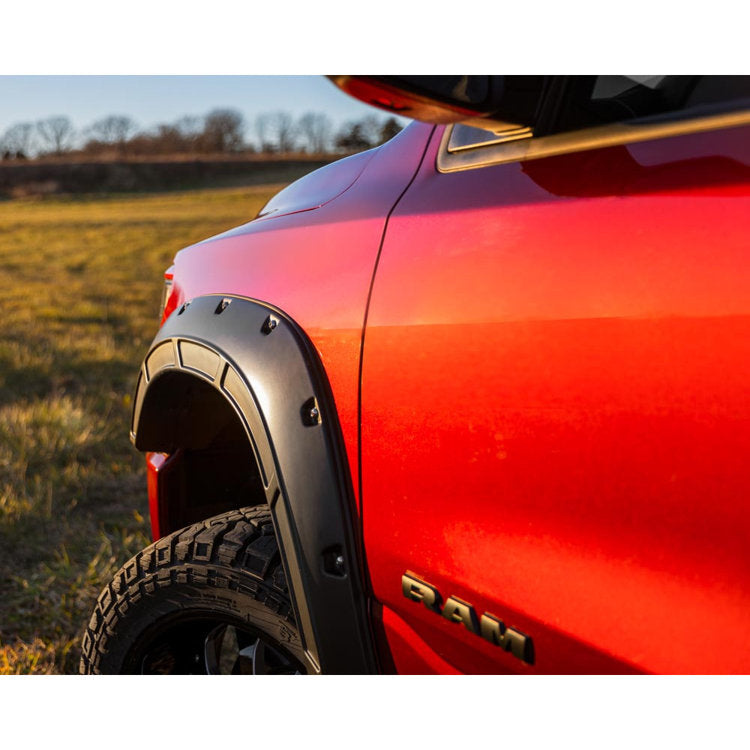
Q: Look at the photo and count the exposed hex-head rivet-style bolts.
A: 5